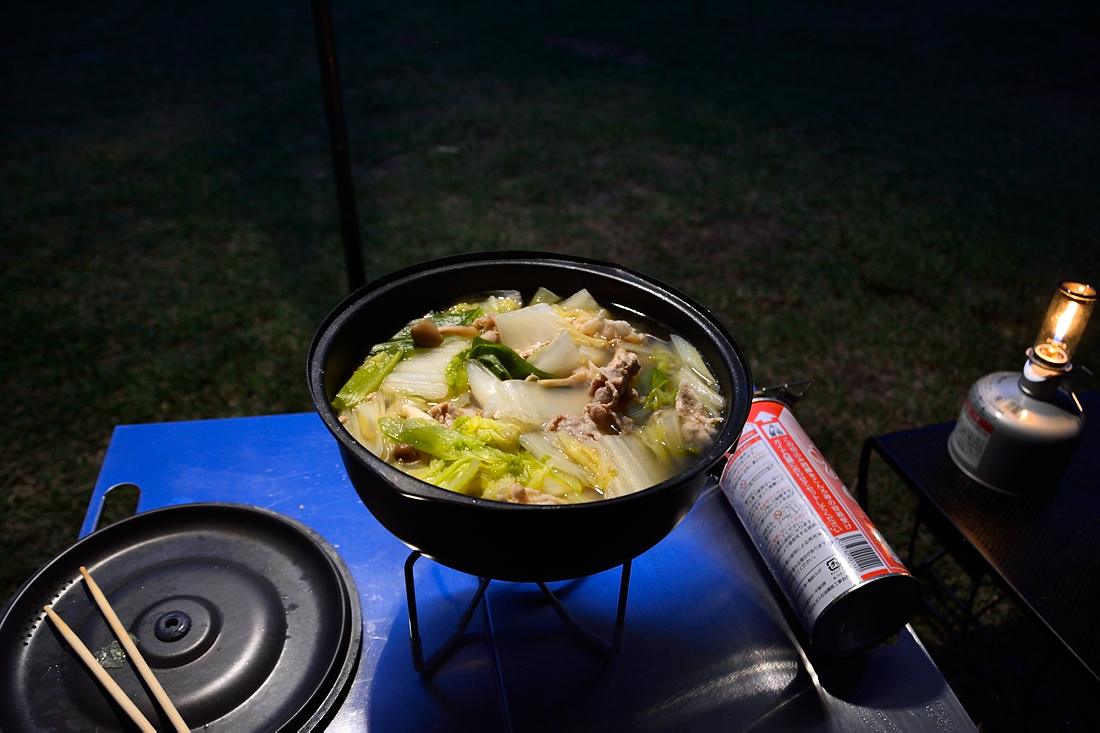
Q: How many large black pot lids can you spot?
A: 1